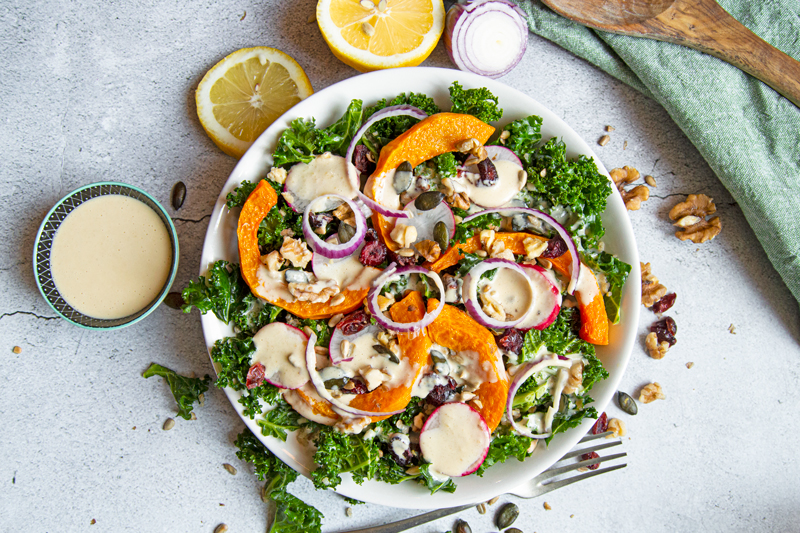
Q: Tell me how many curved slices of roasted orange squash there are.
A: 5